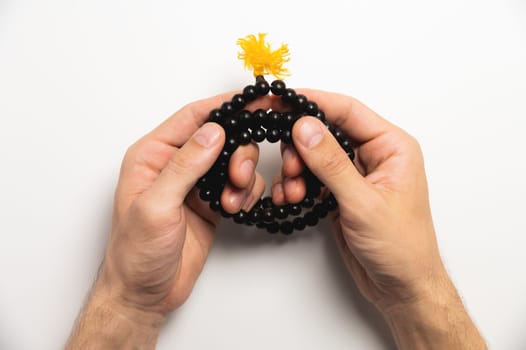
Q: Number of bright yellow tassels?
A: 1